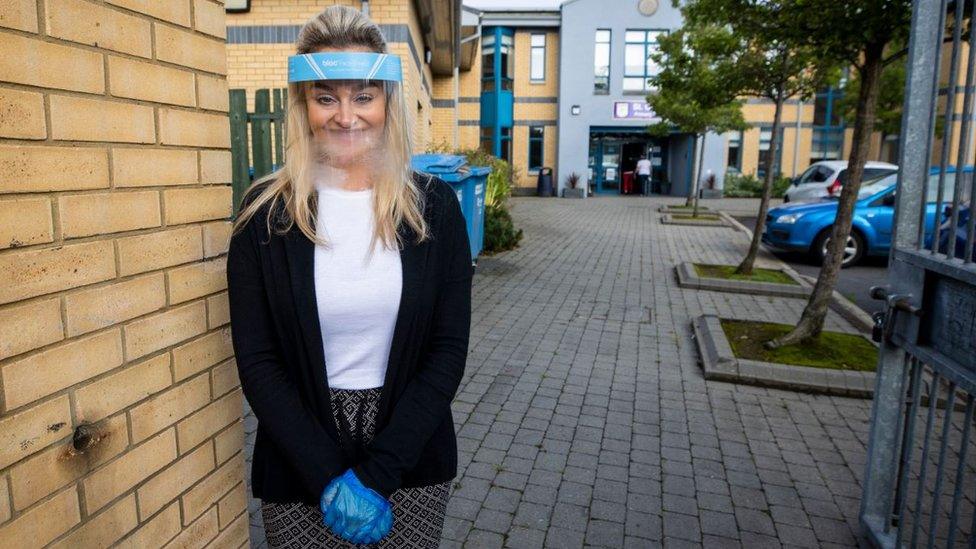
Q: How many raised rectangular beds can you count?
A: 4